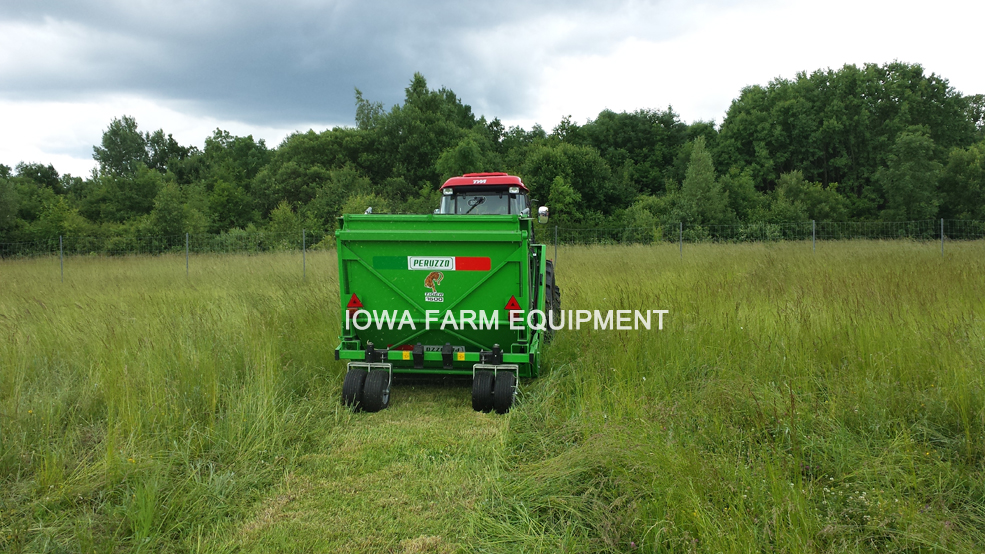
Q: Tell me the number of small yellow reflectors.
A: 2